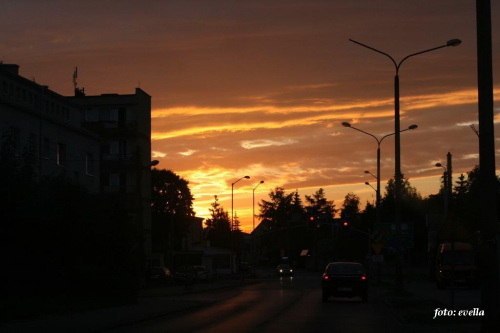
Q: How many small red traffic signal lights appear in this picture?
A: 2